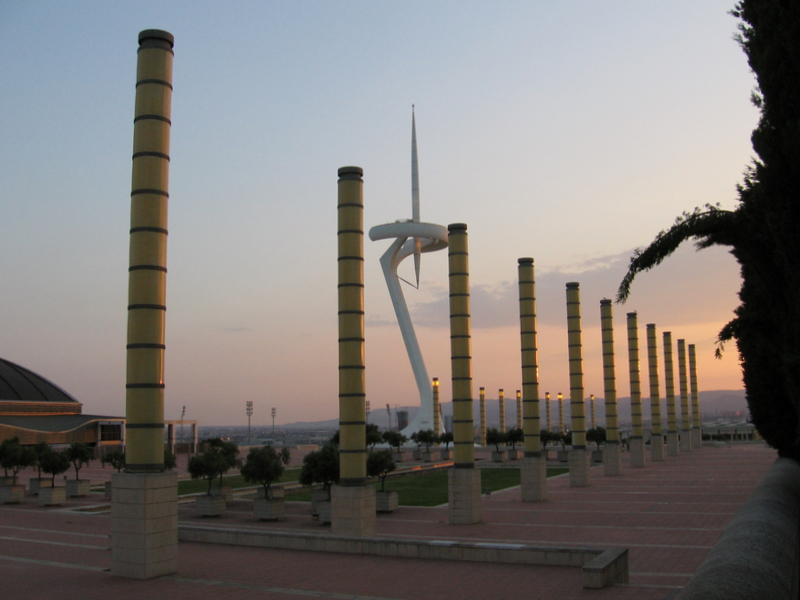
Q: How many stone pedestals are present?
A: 11